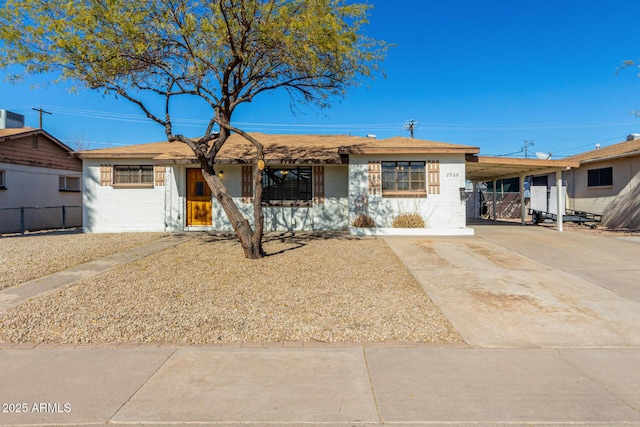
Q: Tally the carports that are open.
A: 1